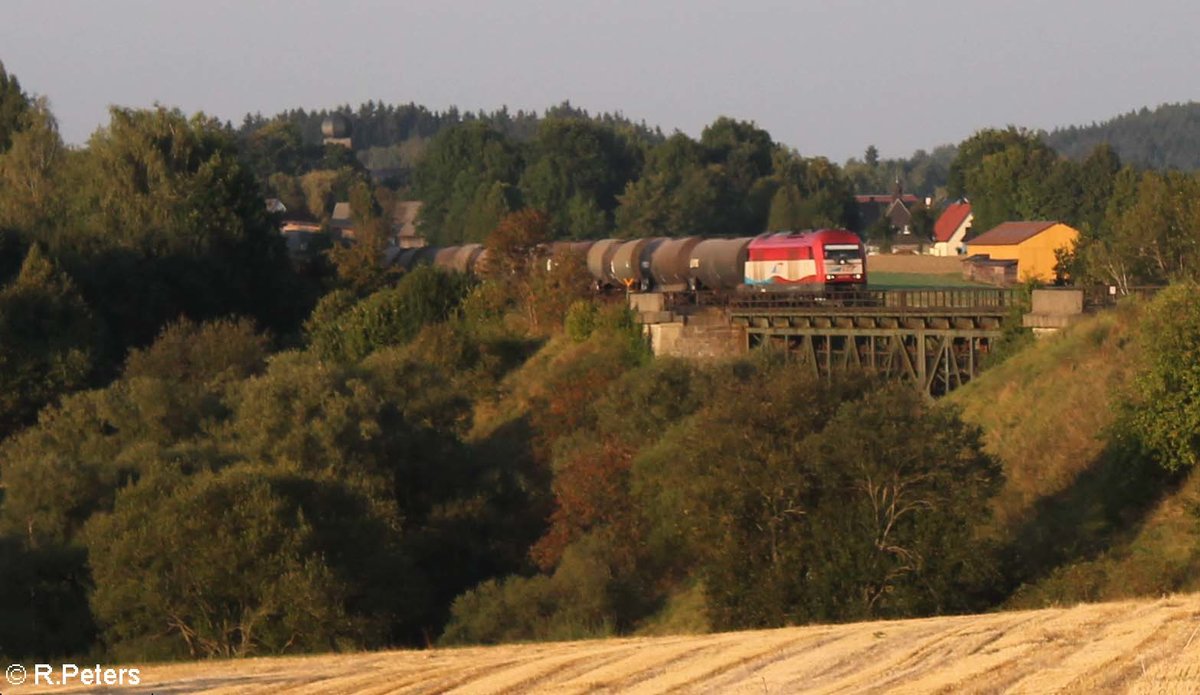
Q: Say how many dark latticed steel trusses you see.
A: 1